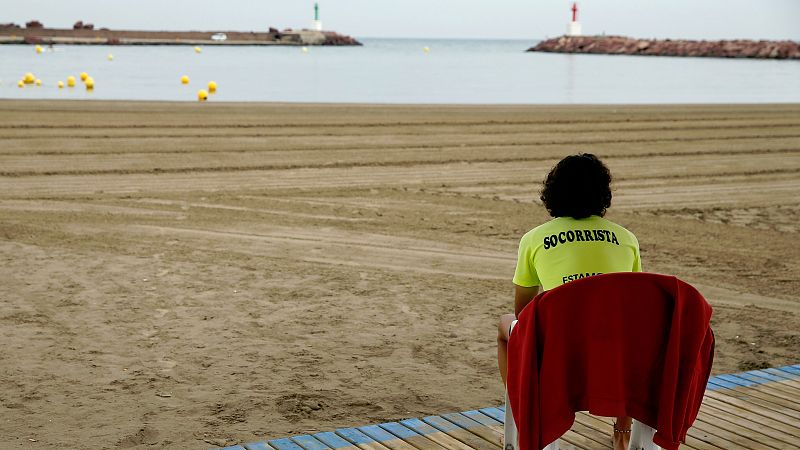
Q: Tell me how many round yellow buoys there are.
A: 15